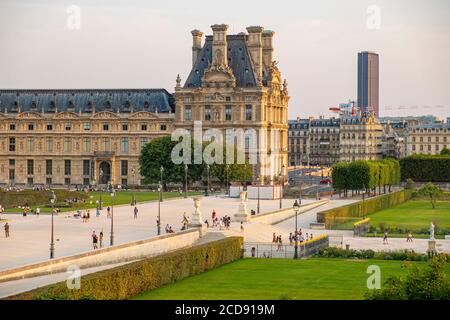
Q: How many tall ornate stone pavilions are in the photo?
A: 1